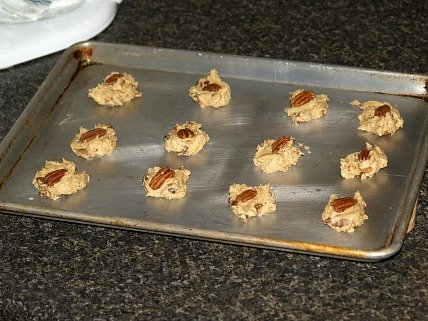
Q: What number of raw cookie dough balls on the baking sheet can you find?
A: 12